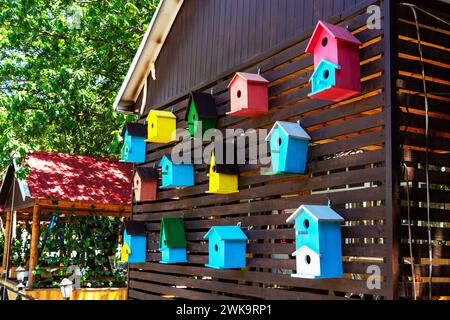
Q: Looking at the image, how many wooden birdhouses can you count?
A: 13